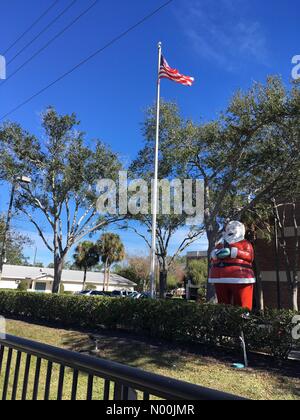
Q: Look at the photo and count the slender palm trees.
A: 2